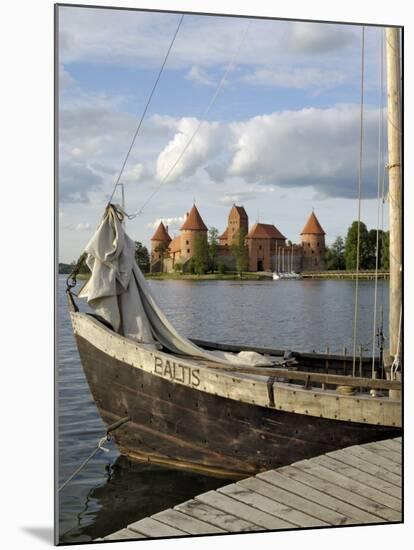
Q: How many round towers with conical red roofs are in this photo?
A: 3